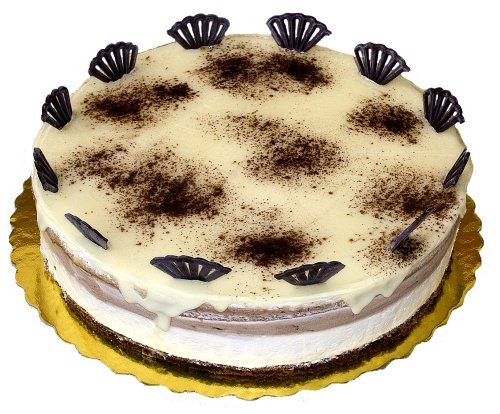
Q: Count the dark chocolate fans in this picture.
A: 12